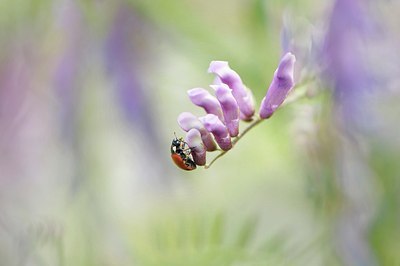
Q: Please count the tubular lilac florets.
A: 7